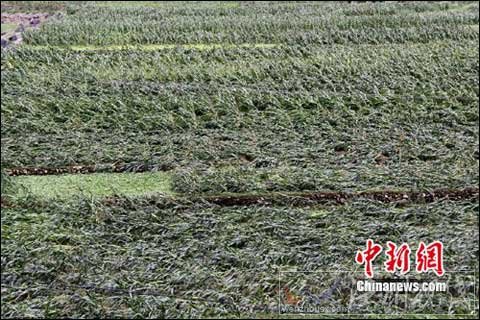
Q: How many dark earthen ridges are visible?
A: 2